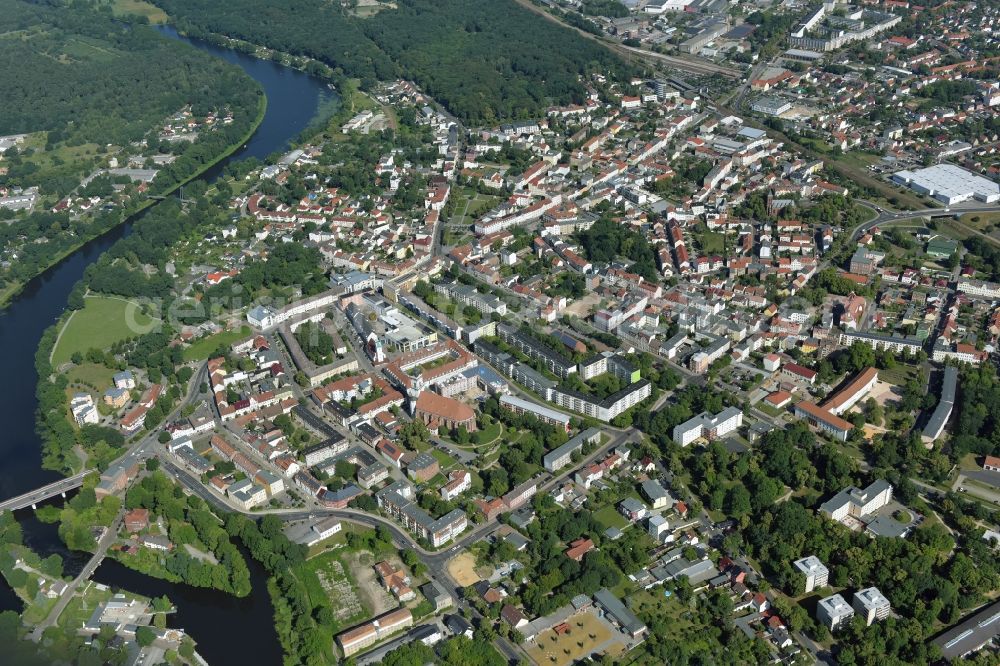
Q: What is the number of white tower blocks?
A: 3